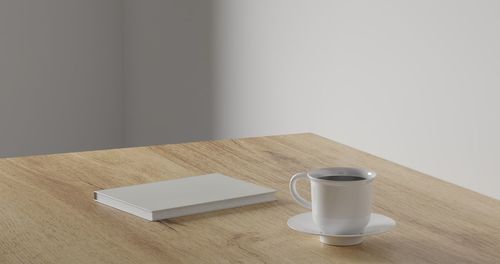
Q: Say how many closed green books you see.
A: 0